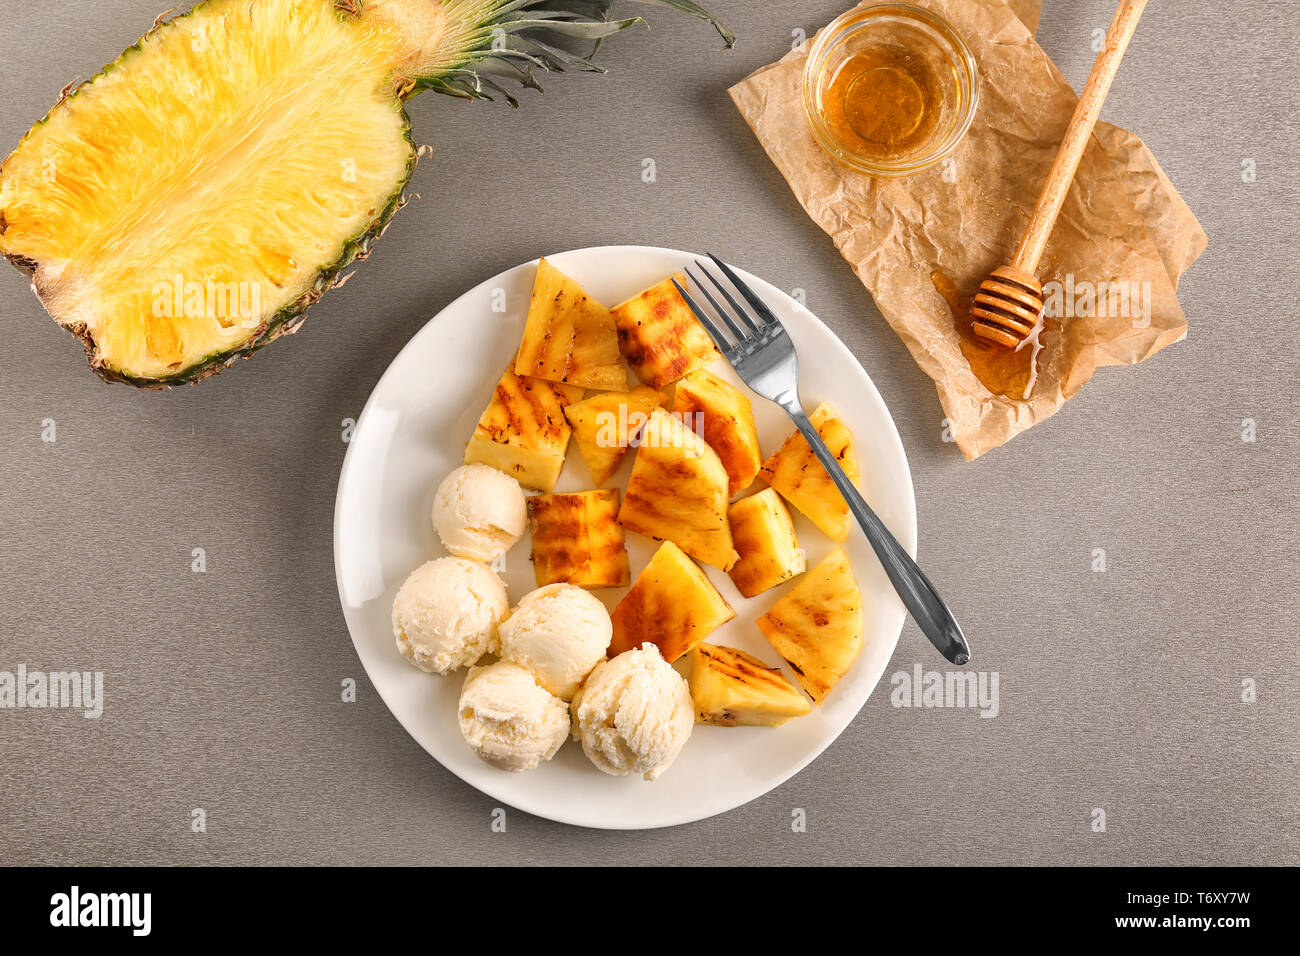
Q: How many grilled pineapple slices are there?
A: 12